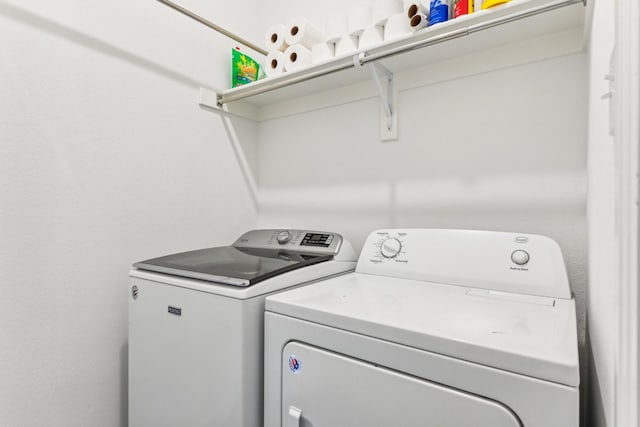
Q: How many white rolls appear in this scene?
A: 13